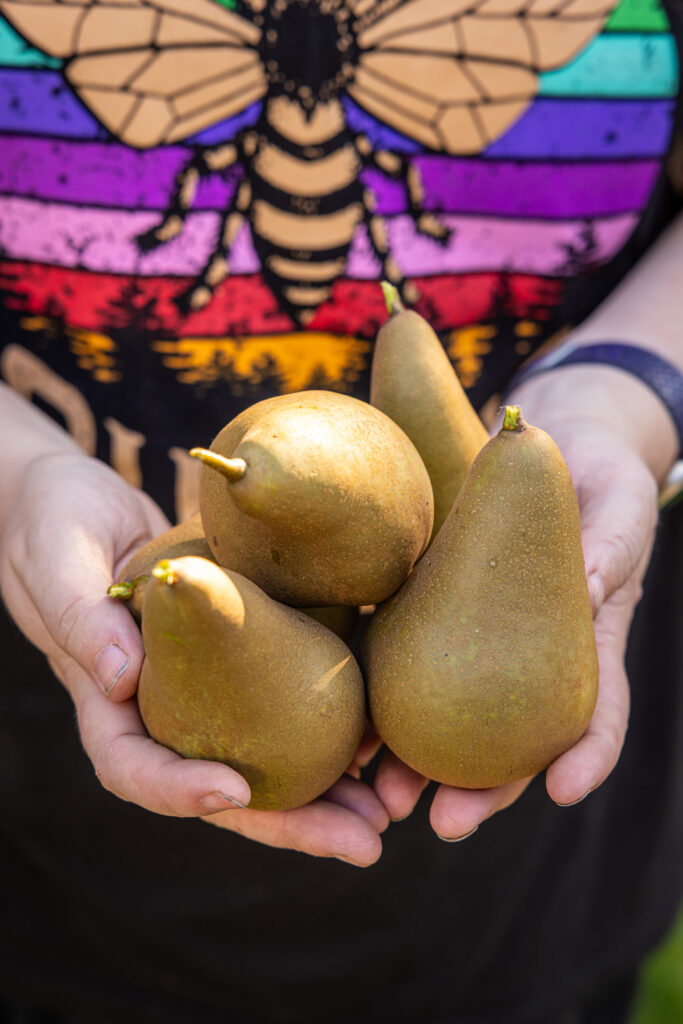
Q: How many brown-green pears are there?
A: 5